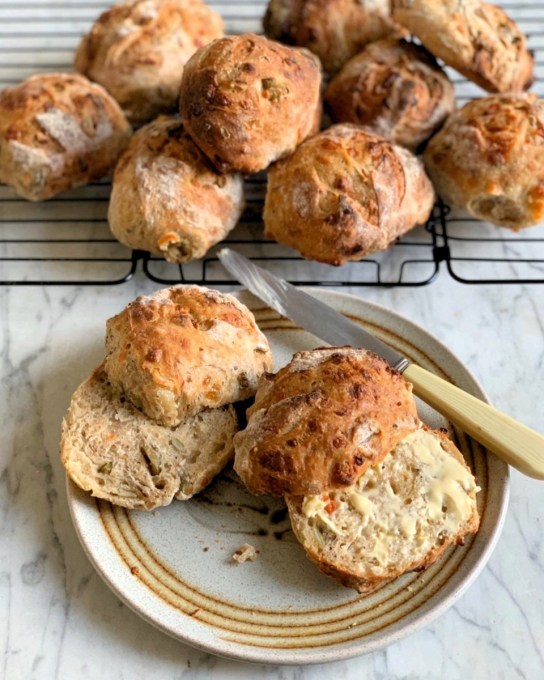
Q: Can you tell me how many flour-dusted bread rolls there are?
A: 11